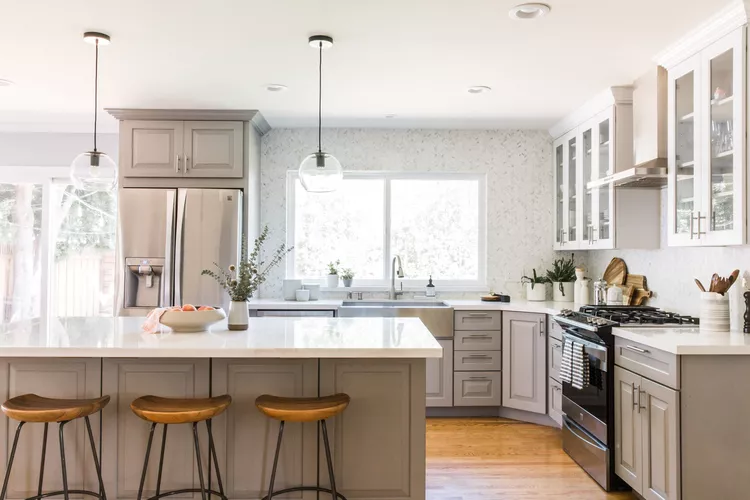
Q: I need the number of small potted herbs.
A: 2